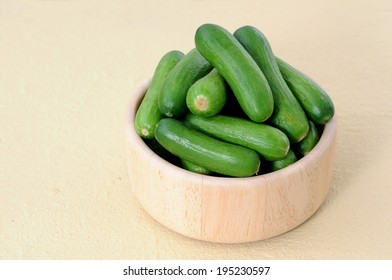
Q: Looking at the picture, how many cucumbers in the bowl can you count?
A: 11